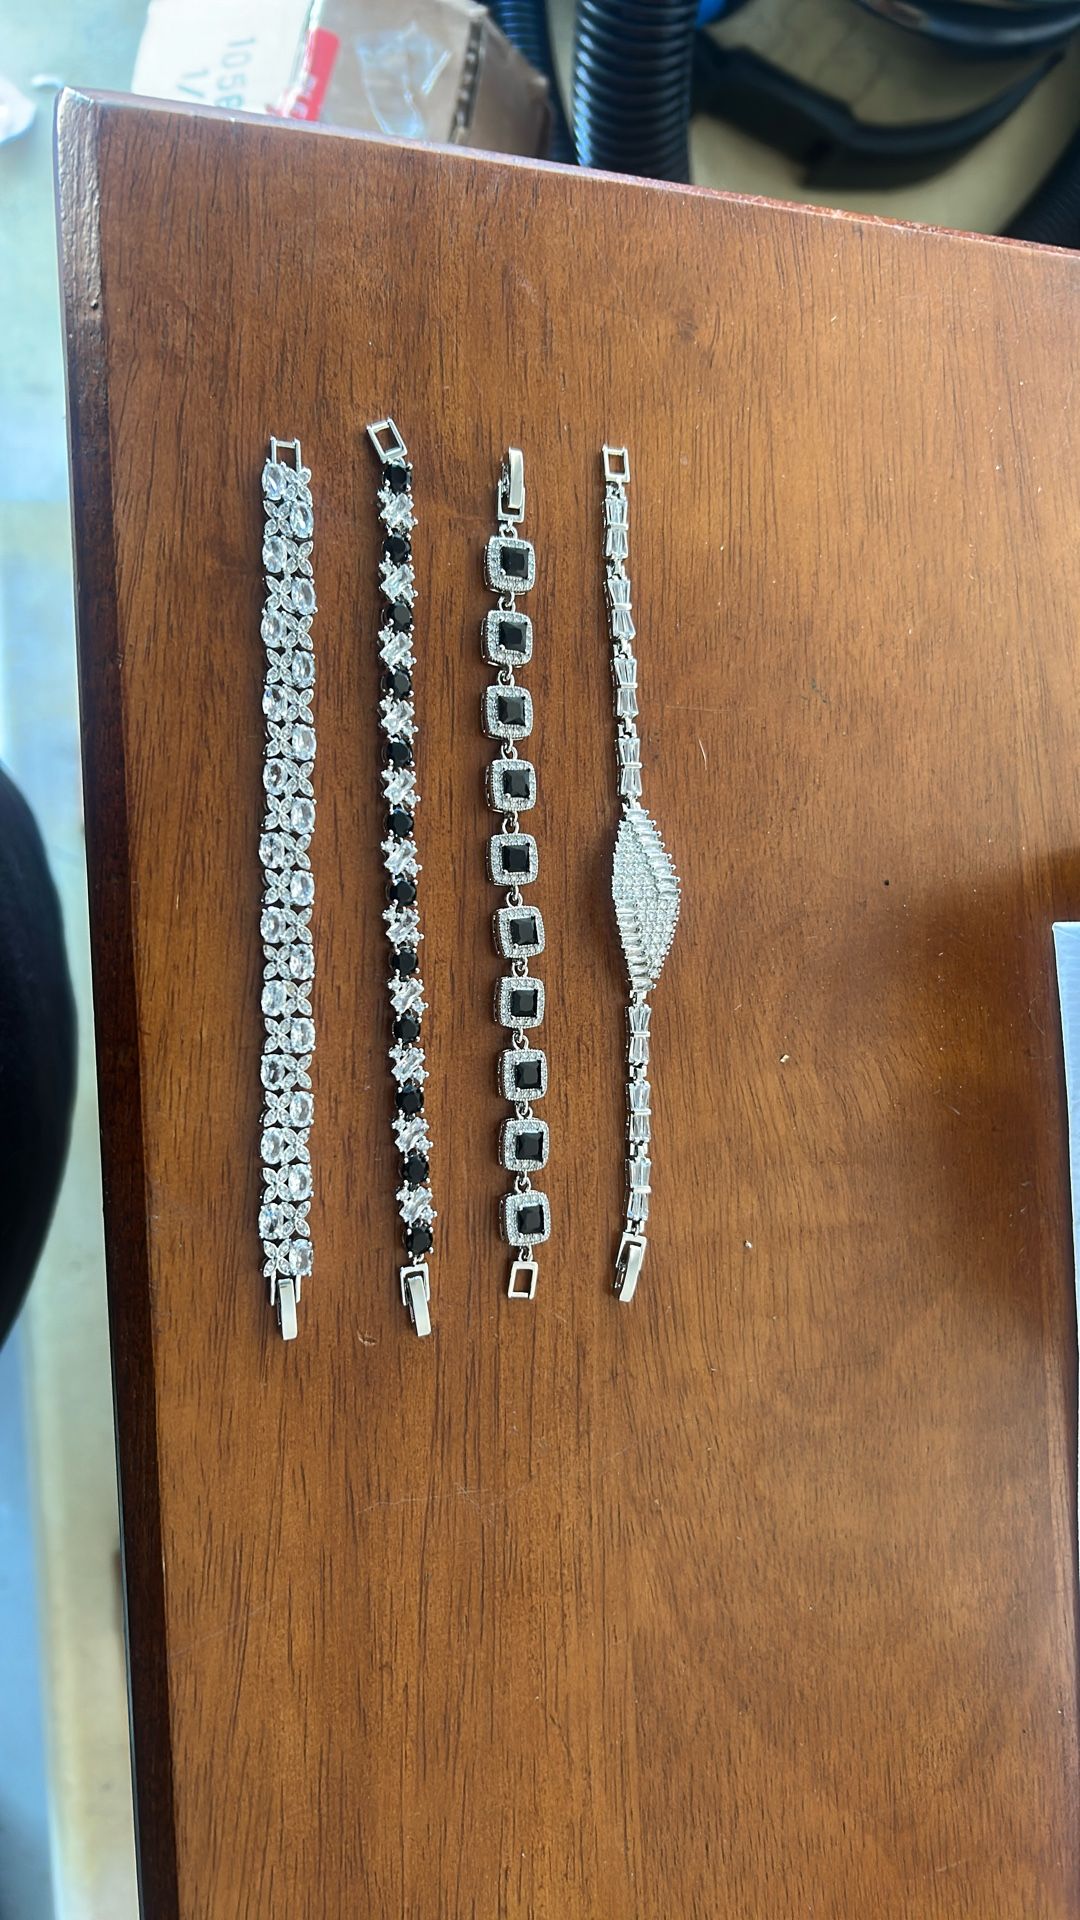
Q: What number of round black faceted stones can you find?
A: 12